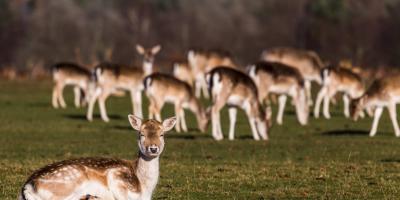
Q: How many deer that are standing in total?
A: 10